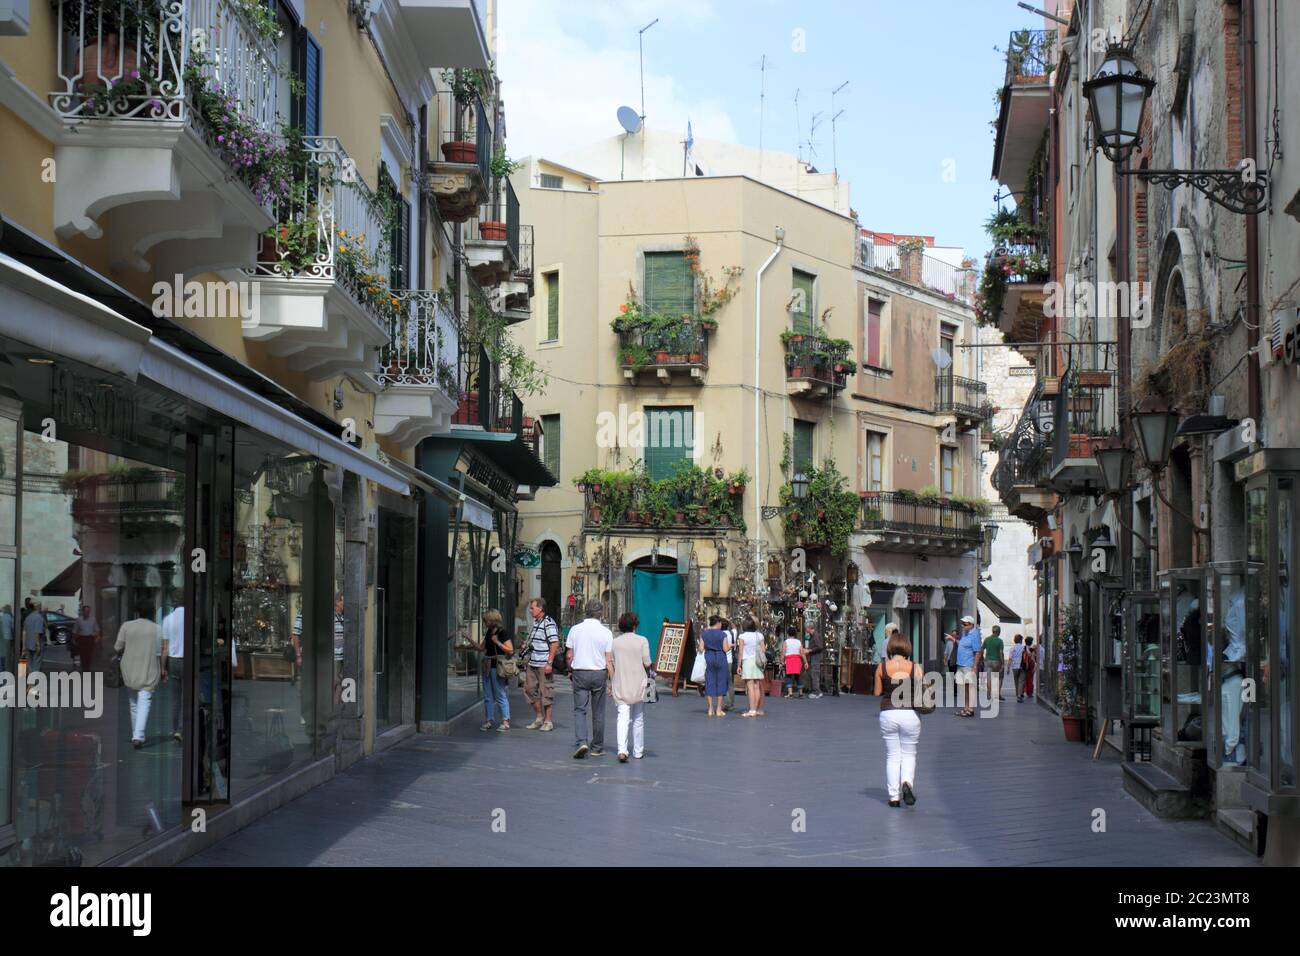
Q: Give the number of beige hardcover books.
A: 0